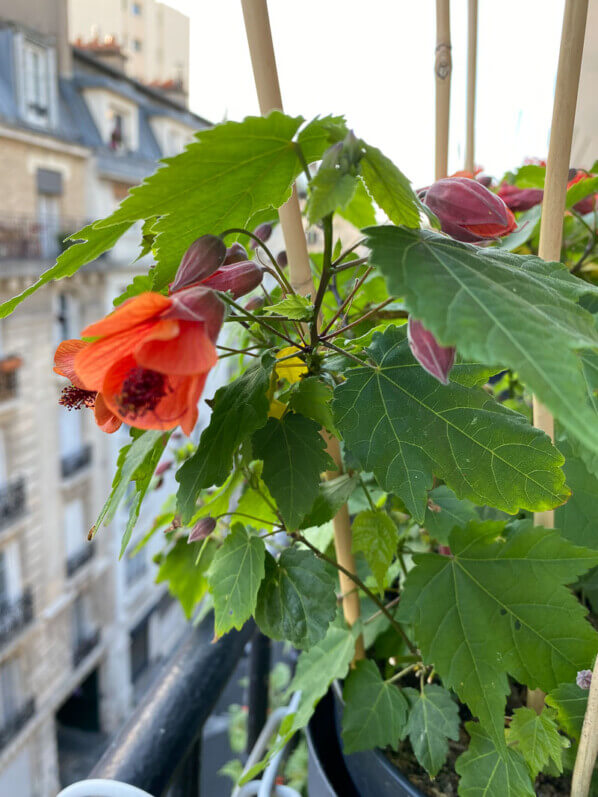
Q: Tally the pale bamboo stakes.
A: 5